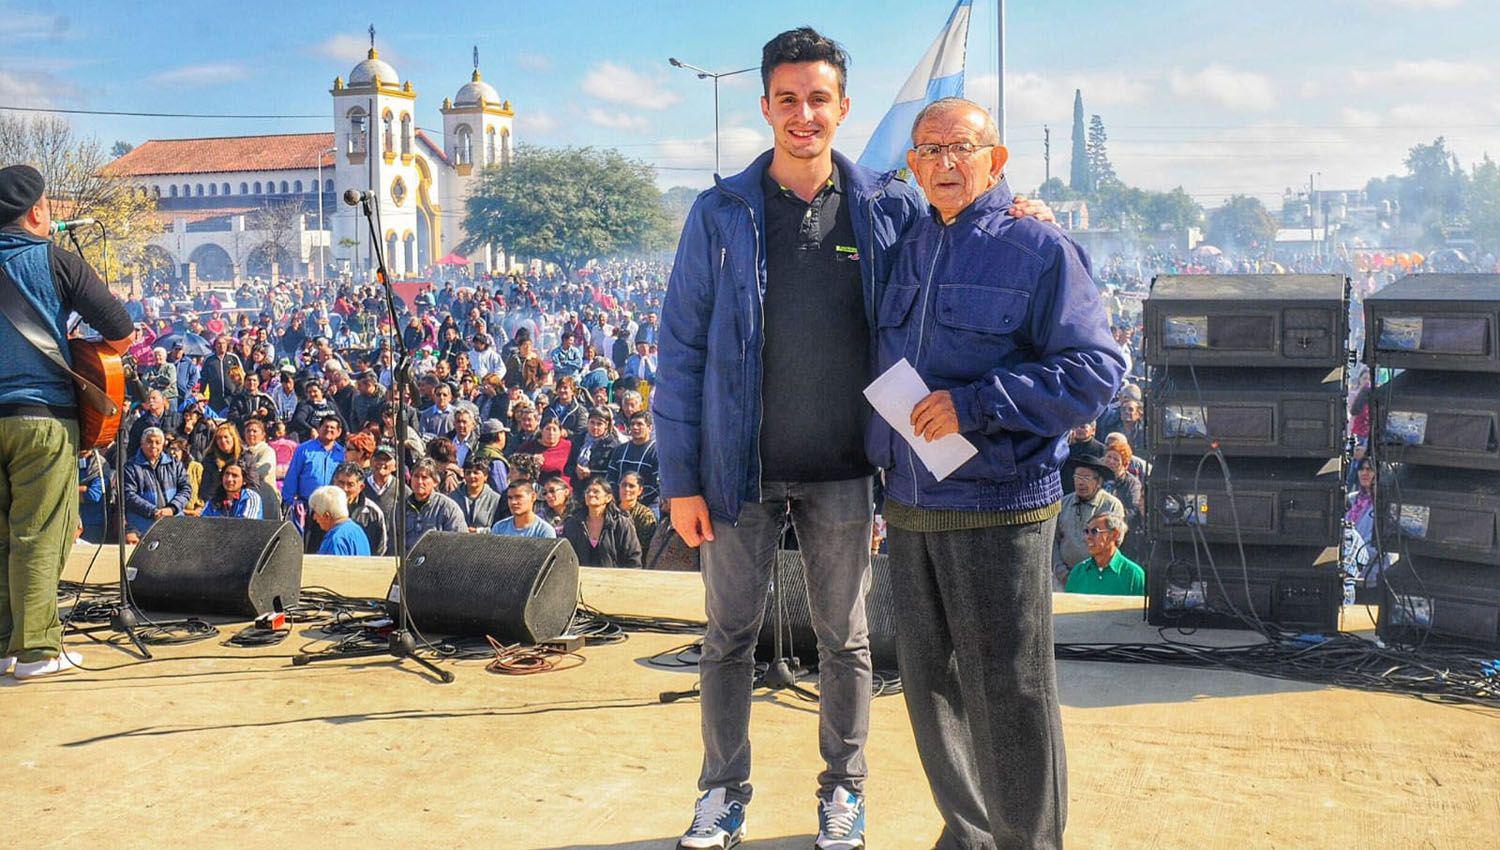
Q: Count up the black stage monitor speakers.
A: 3